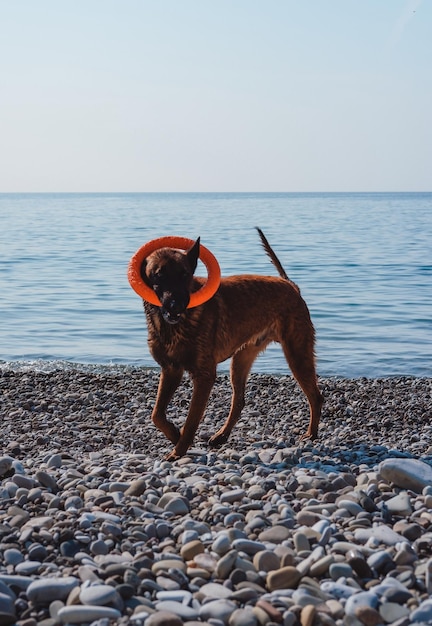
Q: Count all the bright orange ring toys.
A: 1